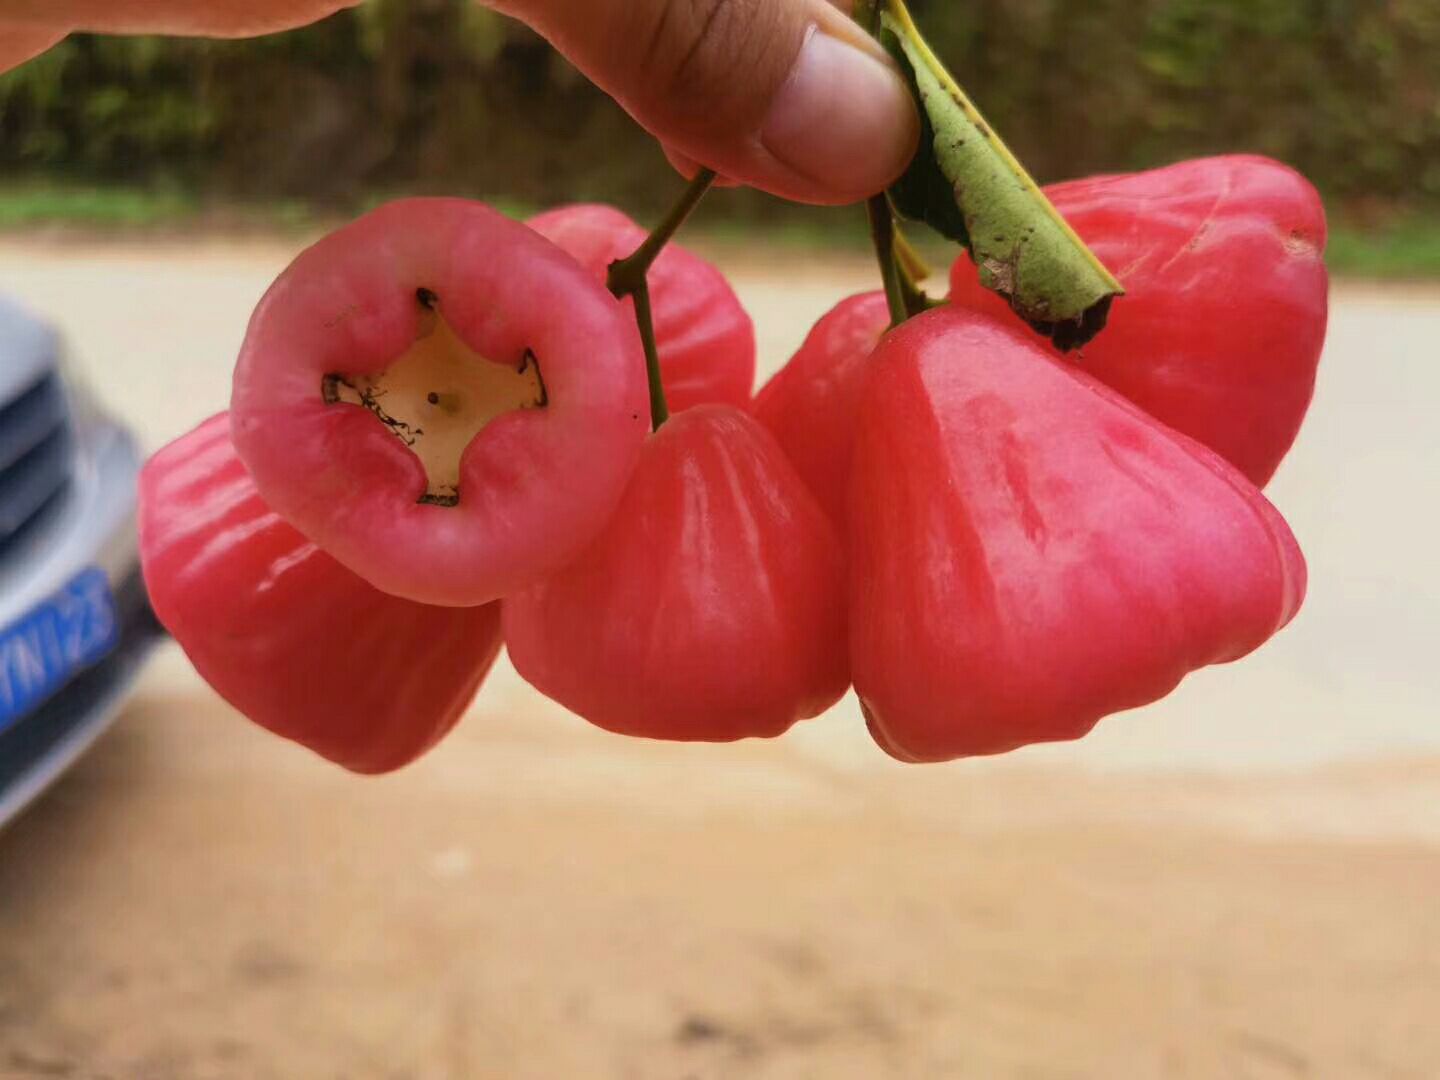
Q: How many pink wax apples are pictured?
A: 7